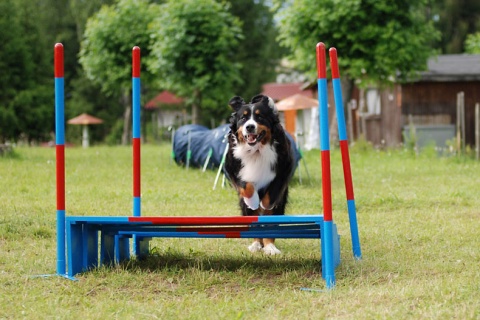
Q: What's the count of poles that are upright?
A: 4